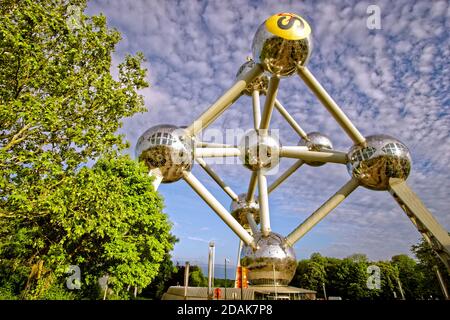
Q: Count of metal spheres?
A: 8